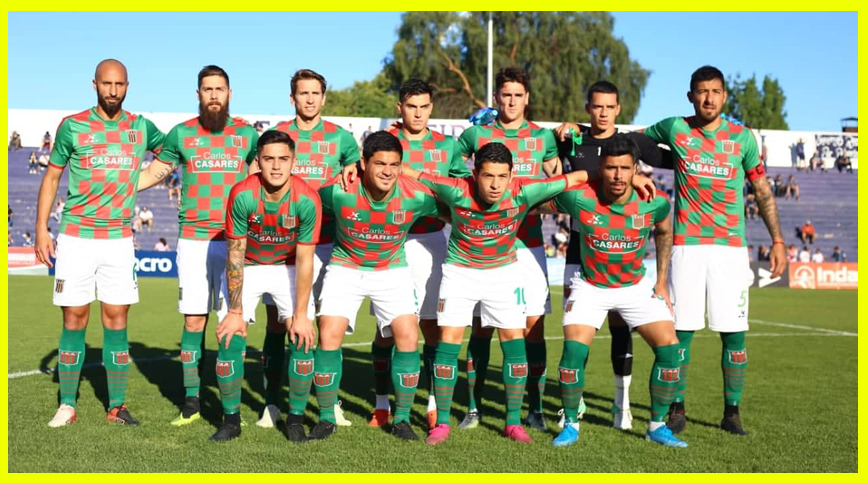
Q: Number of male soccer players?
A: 11